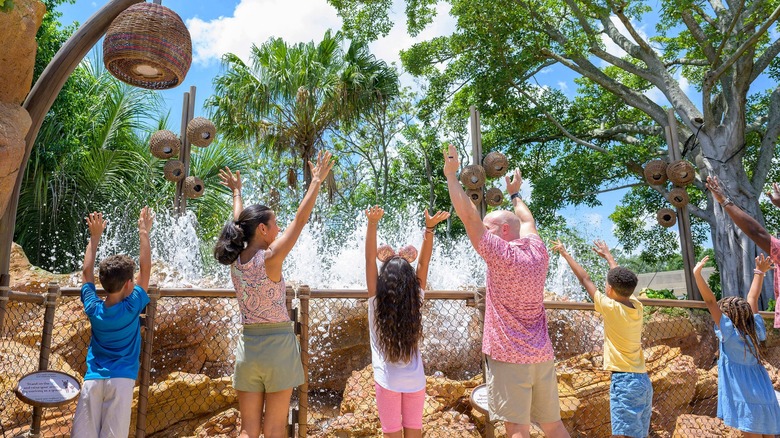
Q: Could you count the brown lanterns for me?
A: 13